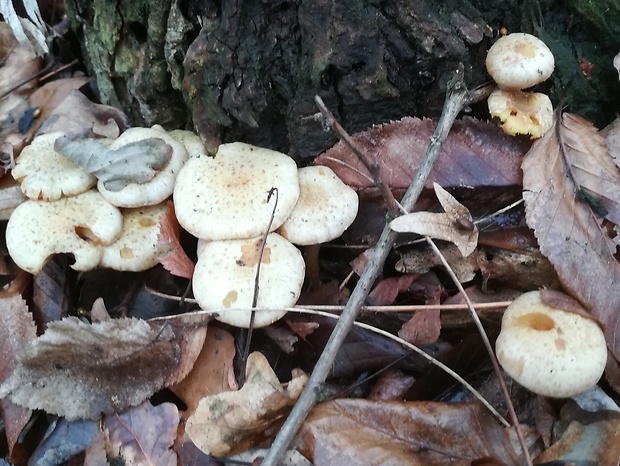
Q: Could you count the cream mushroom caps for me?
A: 11